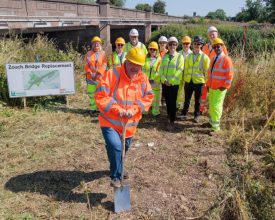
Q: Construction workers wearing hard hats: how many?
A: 11